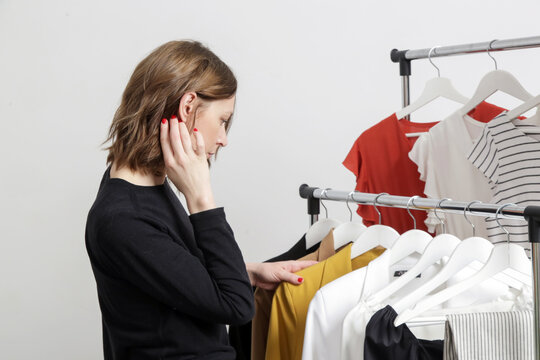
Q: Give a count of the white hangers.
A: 10